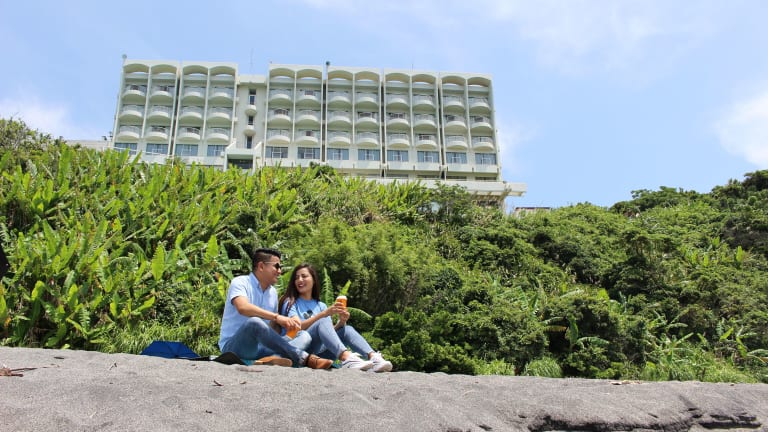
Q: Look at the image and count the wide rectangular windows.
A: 12